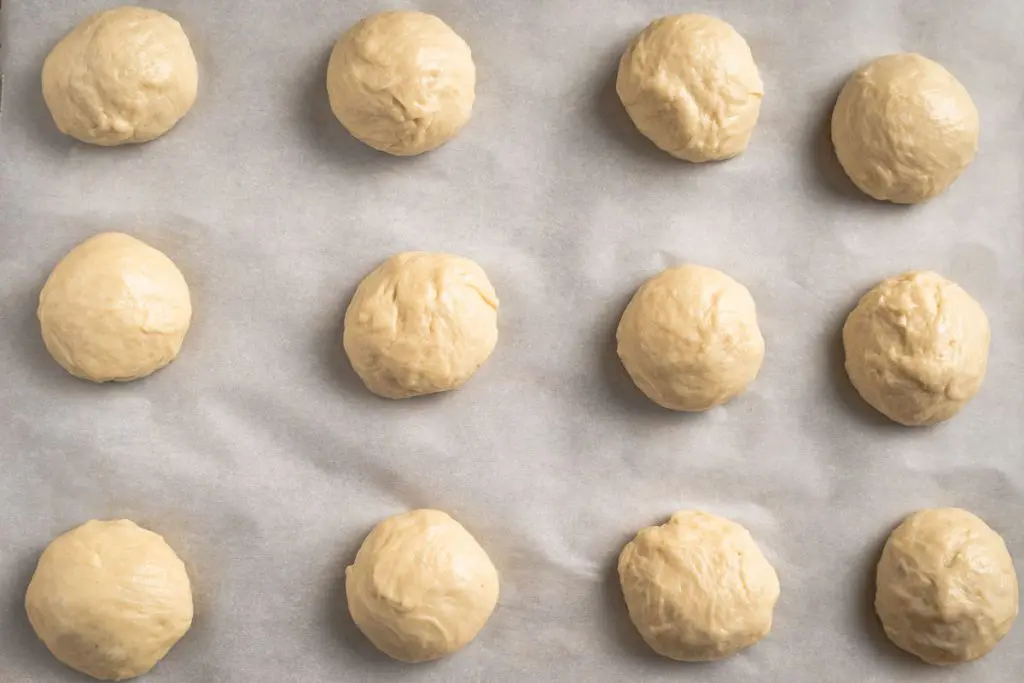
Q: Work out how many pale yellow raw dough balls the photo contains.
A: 12